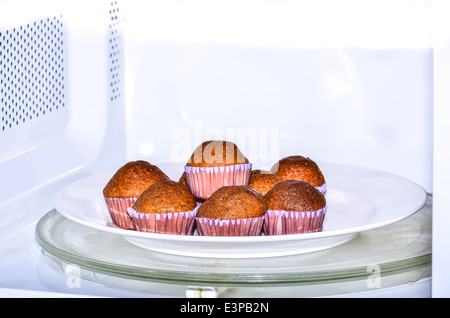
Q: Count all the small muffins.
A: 8